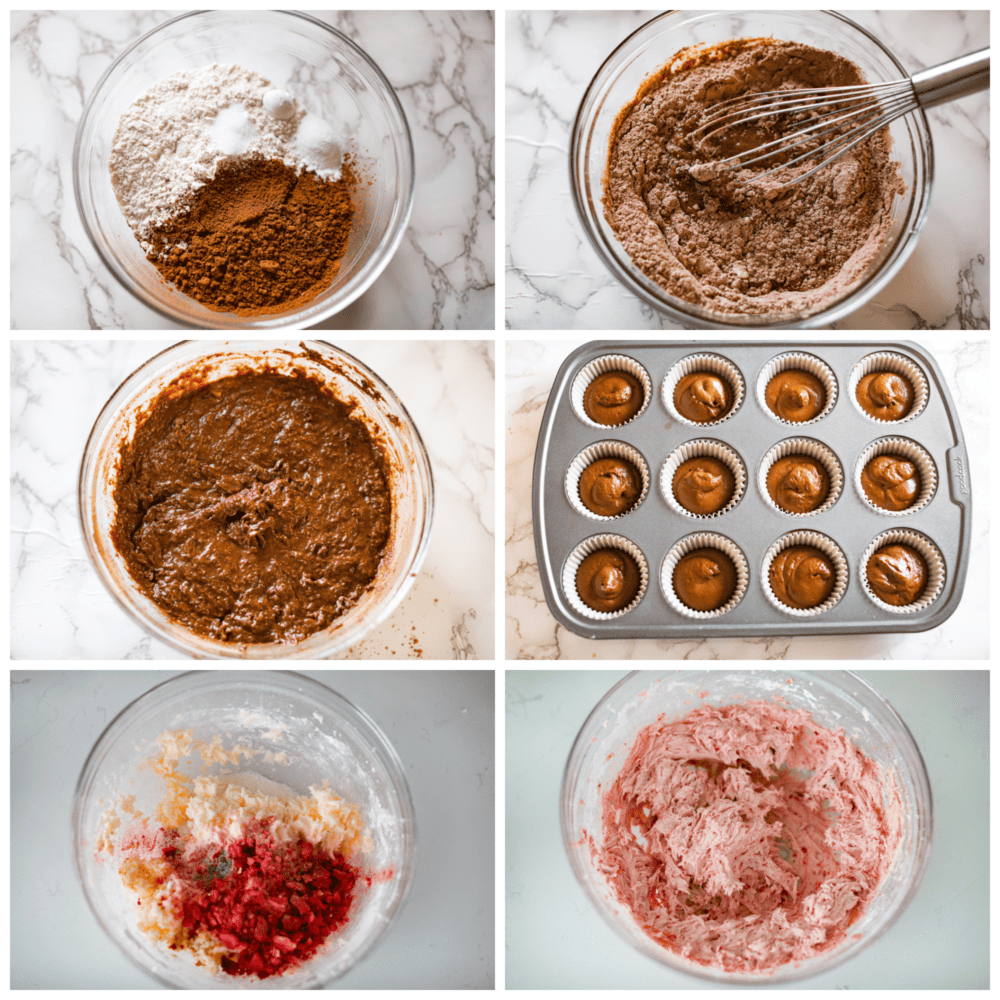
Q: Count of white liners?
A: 12